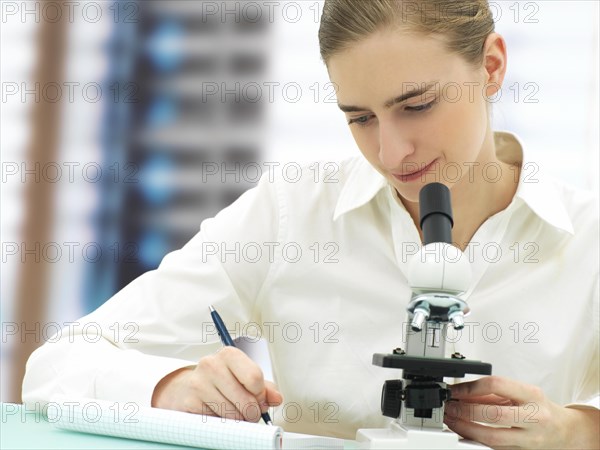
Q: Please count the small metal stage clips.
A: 2